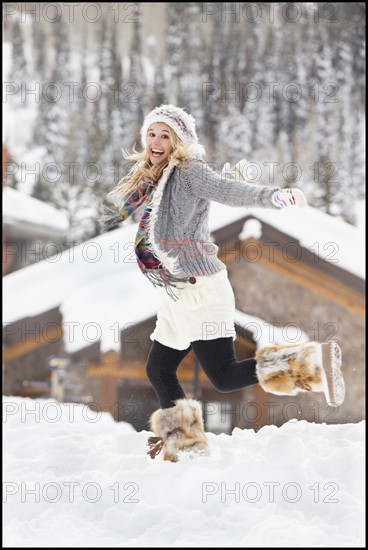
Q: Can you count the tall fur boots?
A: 2